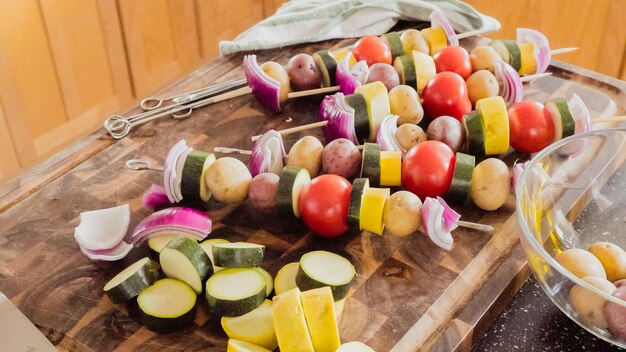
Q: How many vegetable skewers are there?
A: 6